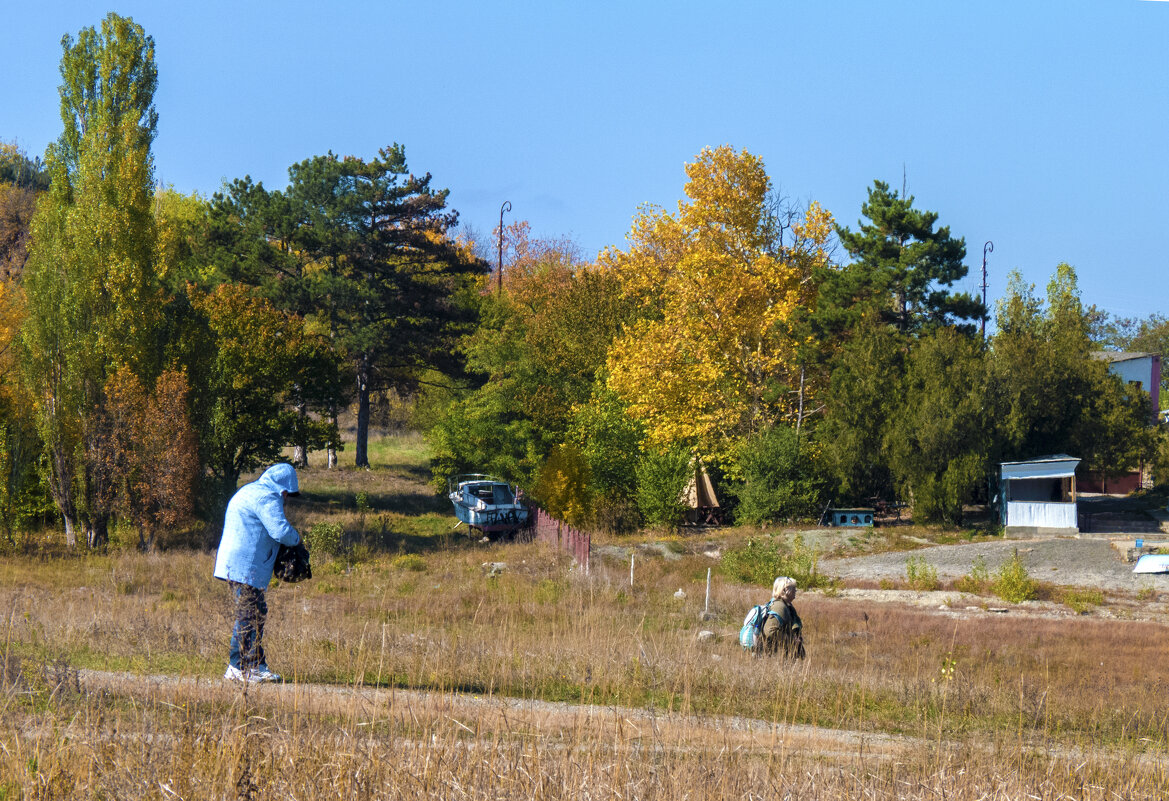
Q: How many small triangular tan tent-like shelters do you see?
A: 1